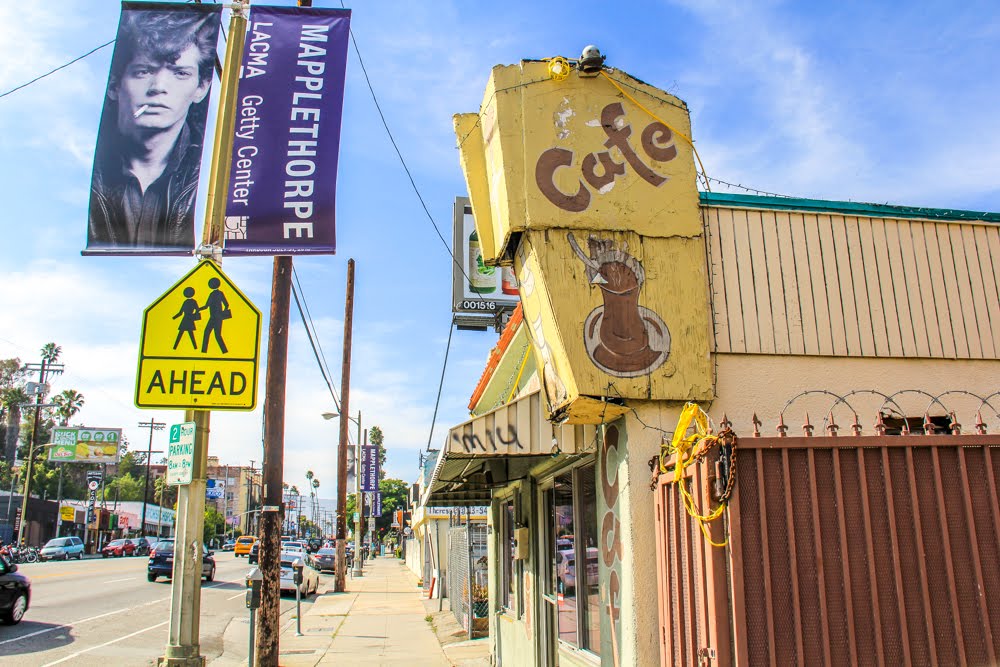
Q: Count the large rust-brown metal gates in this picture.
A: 1